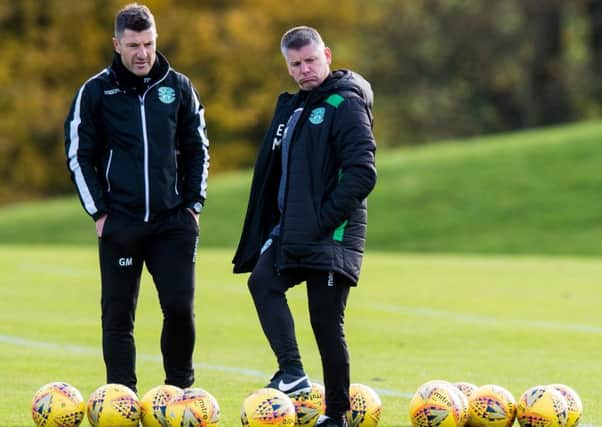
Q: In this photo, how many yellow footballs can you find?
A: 12